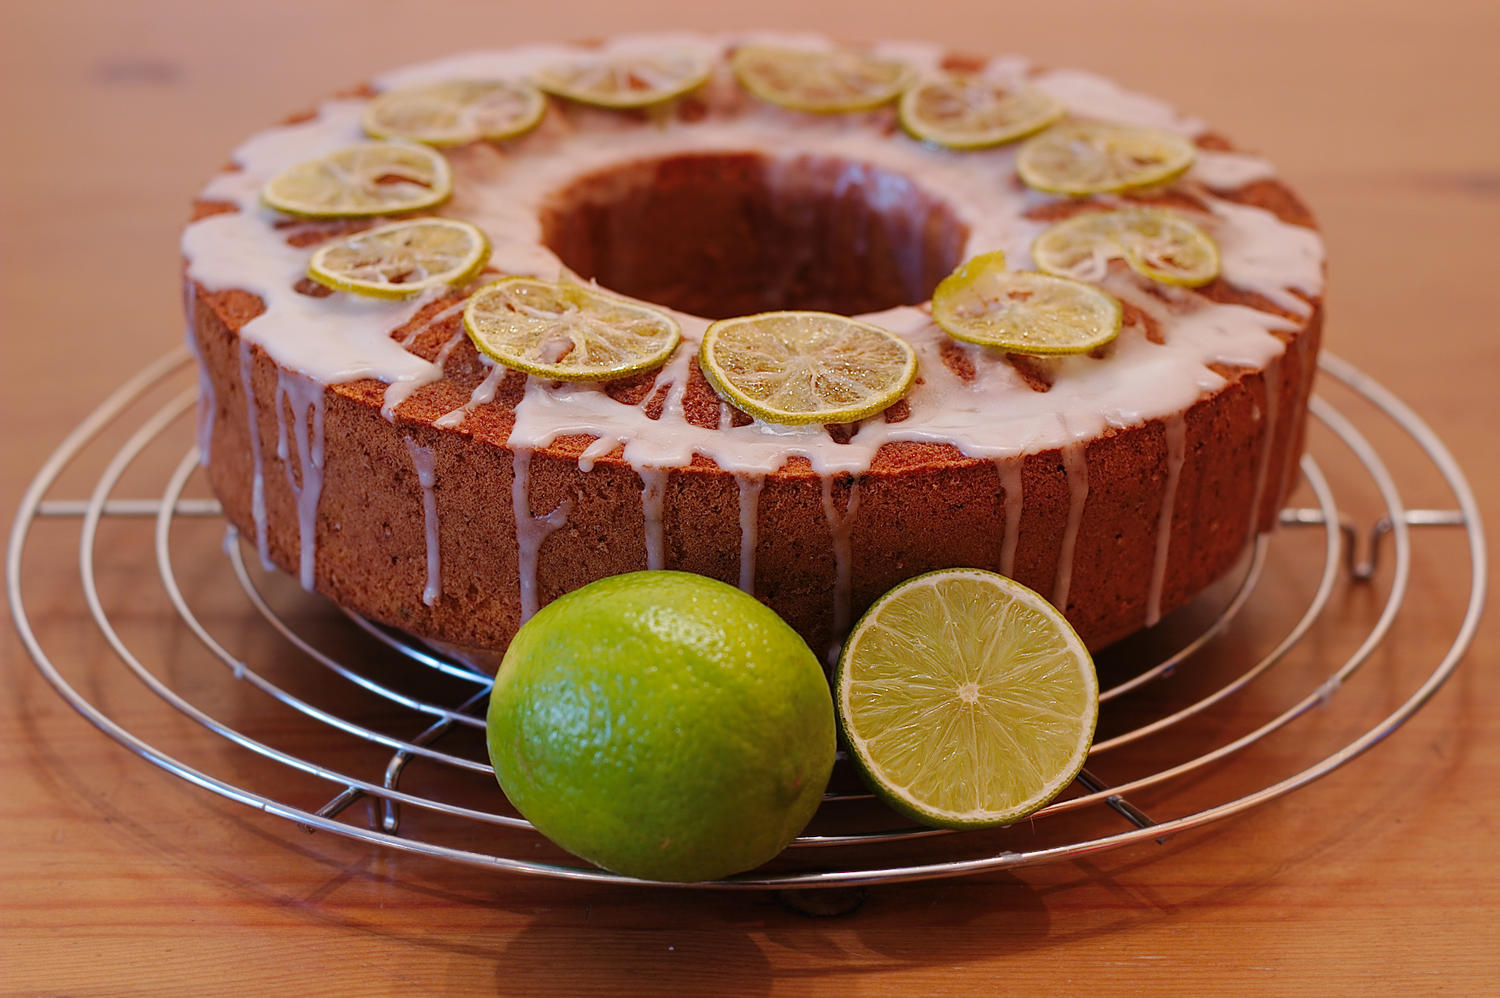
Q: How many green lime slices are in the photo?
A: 11